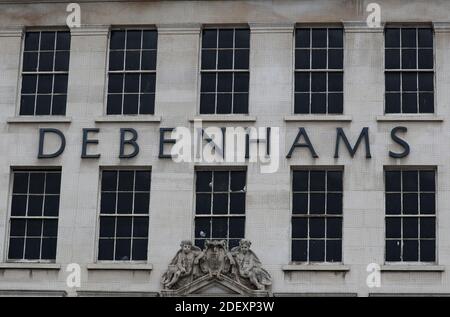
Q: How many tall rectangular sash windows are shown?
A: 10